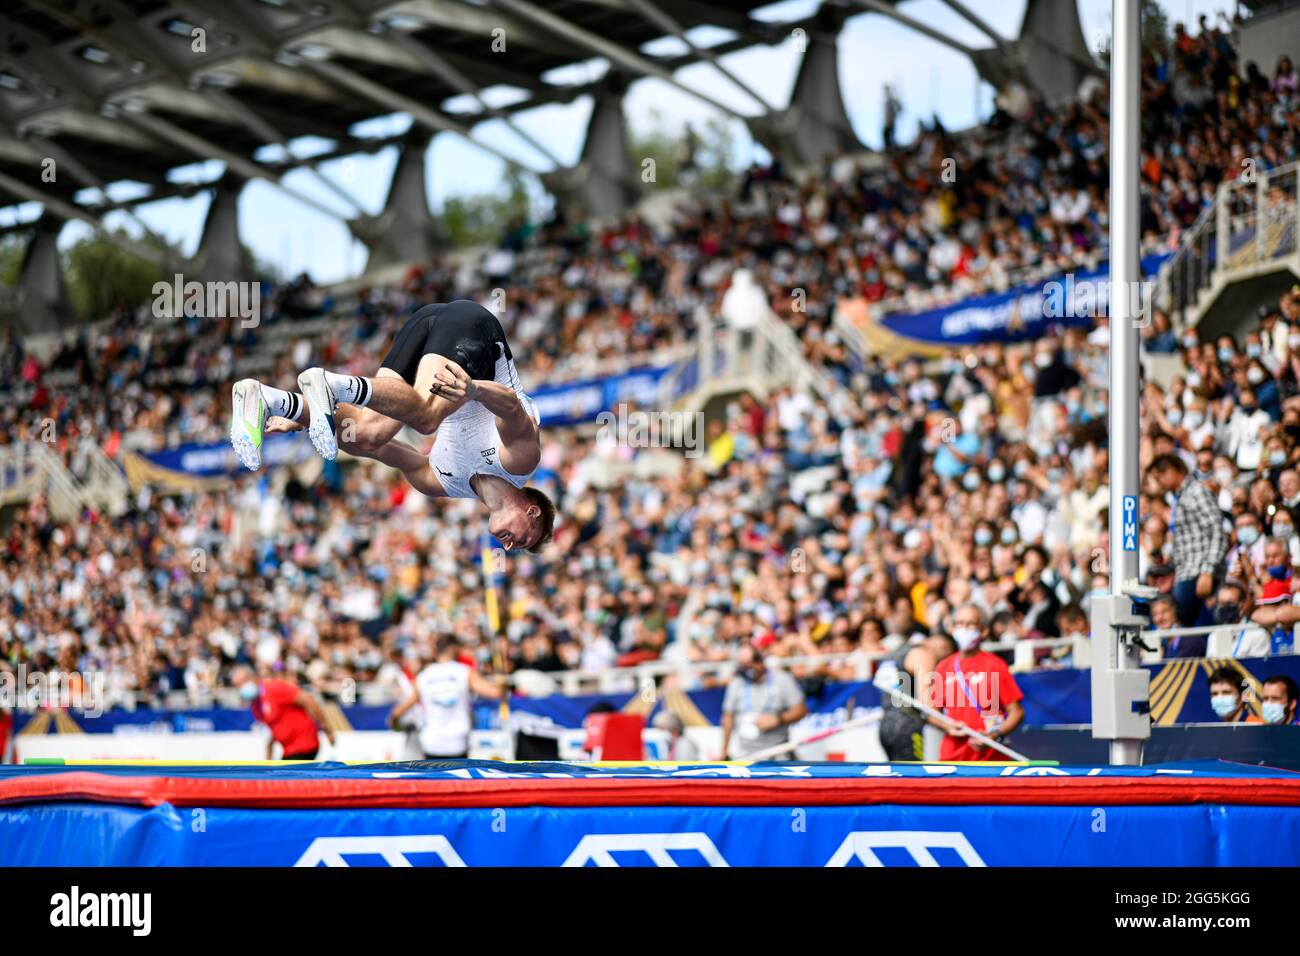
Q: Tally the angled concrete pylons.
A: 6